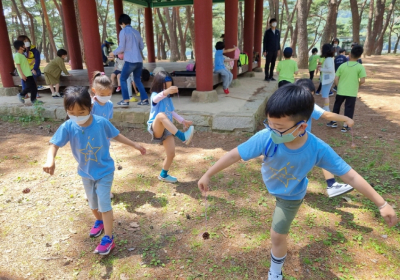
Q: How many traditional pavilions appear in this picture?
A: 1